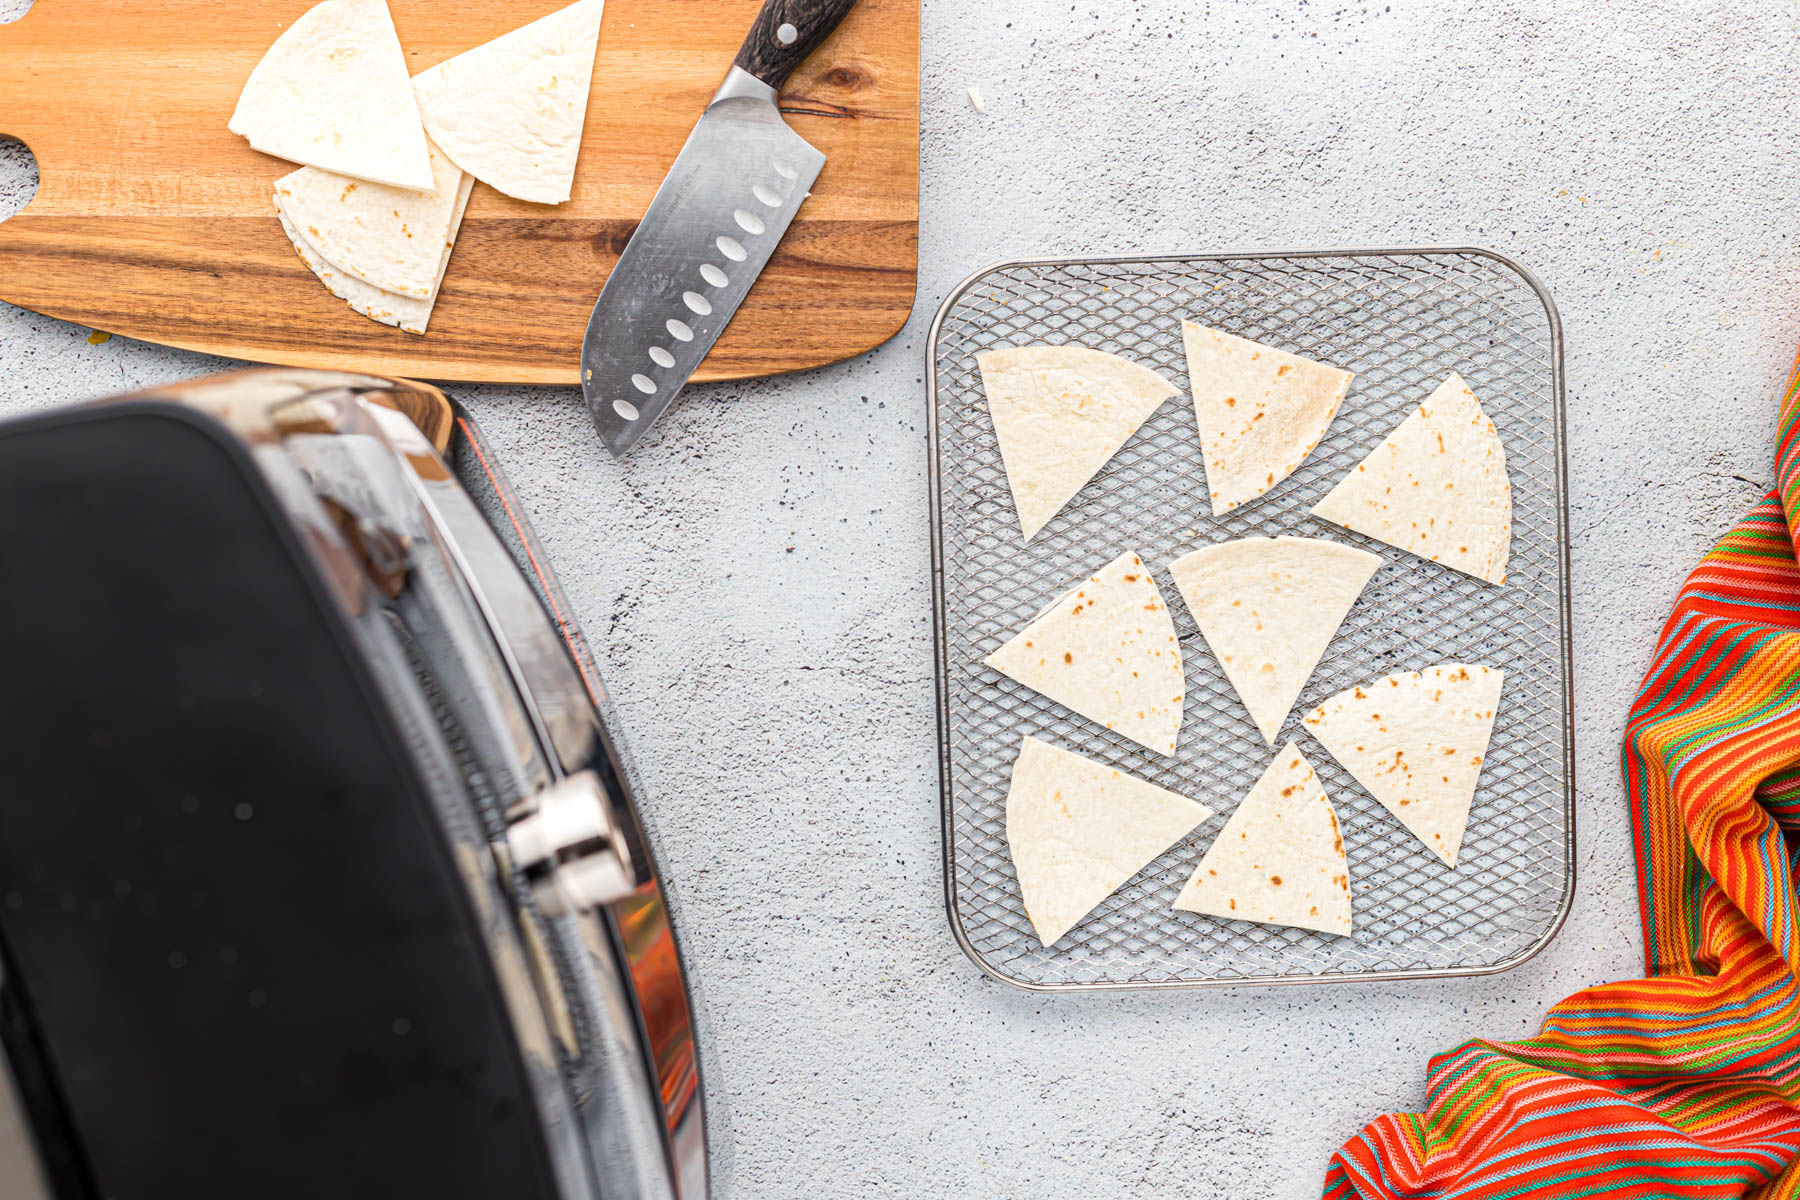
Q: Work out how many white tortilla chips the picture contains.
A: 12